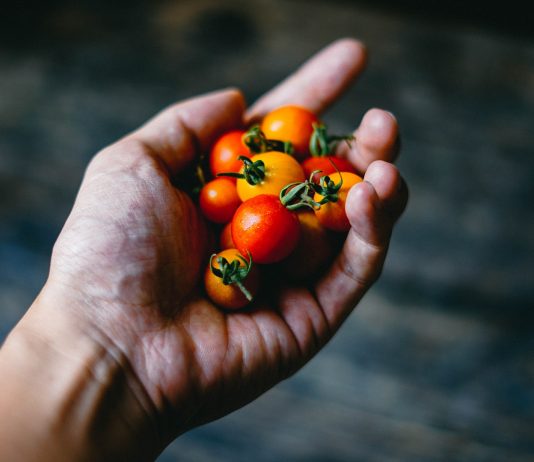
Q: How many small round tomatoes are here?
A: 10